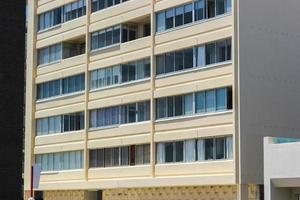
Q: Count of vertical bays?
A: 3